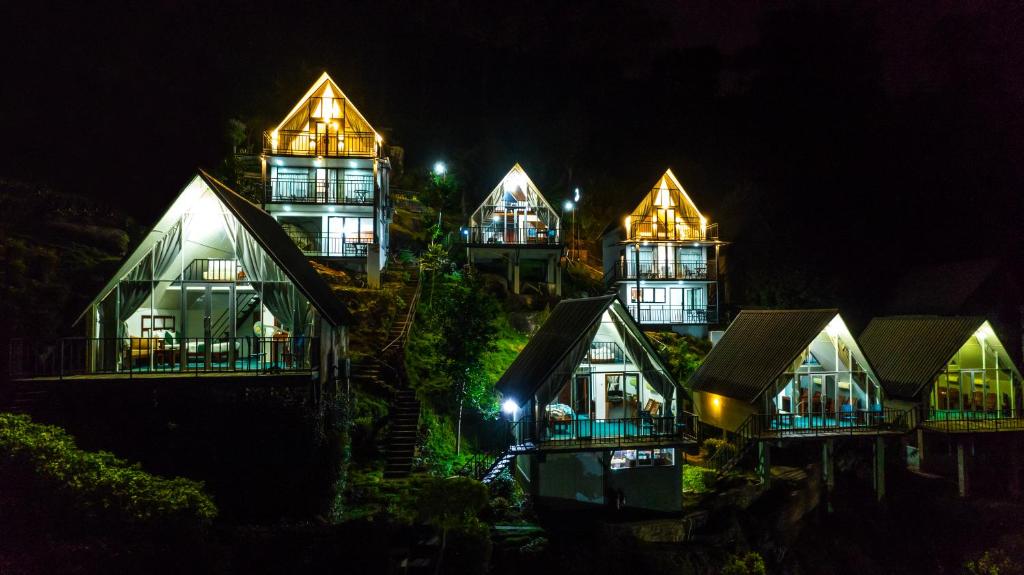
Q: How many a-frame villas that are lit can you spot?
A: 7